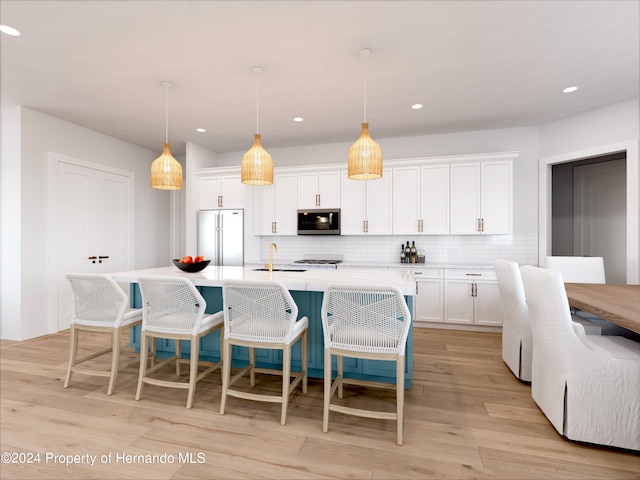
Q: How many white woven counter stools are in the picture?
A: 4